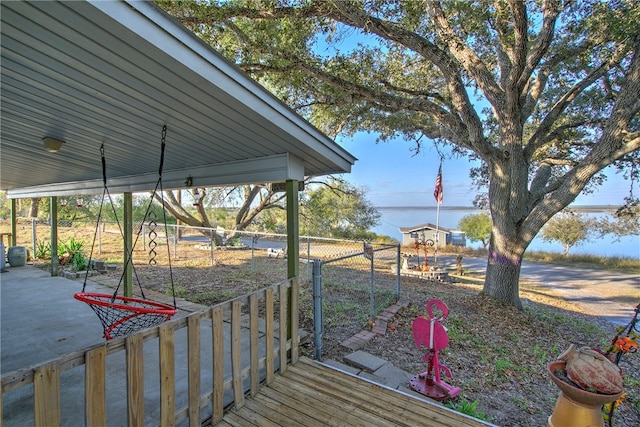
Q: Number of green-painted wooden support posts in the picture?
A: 4